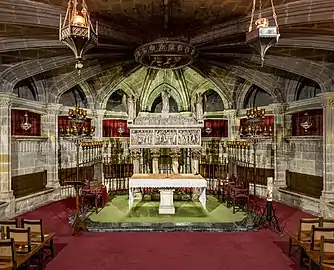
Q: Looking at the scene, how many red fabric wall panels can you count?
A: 6